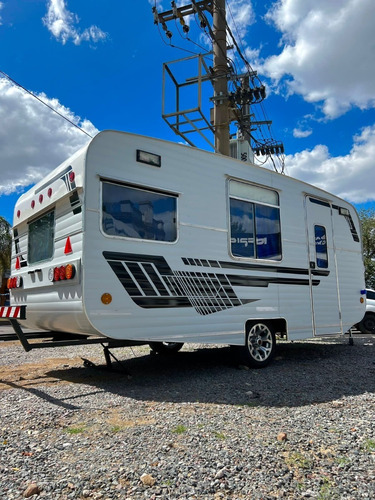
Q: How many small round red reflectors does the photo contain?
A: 5